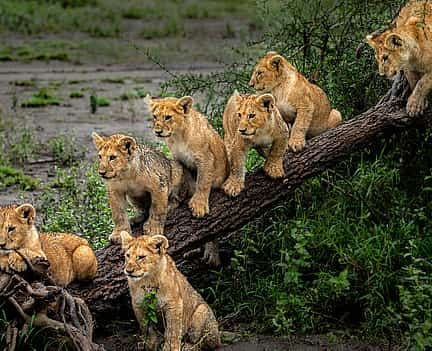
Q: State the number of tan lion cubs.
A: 7